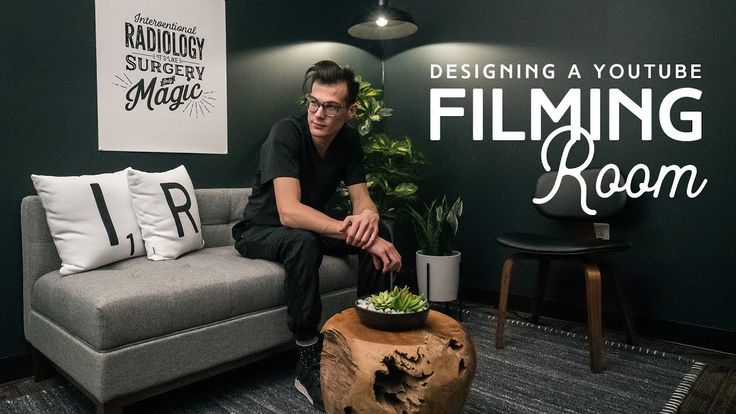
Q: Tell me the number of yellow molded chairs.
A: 0